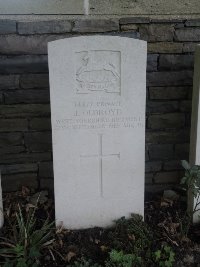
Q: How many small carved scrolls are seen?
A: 1